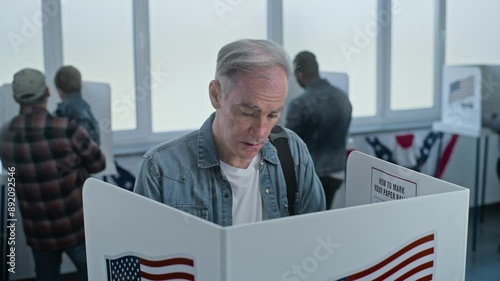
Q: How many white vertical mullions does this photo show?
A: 5